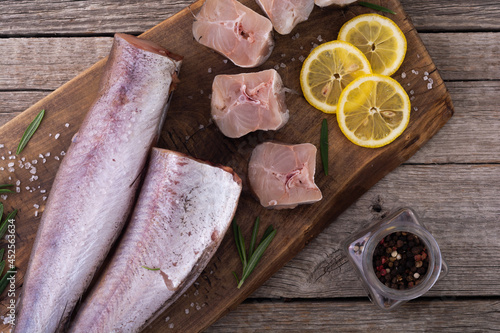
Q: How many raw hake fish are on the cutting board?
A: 2